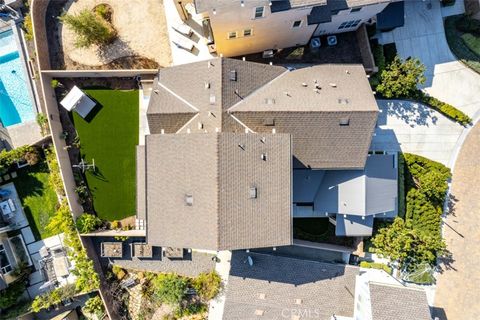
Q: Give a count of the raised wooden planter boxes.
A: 3